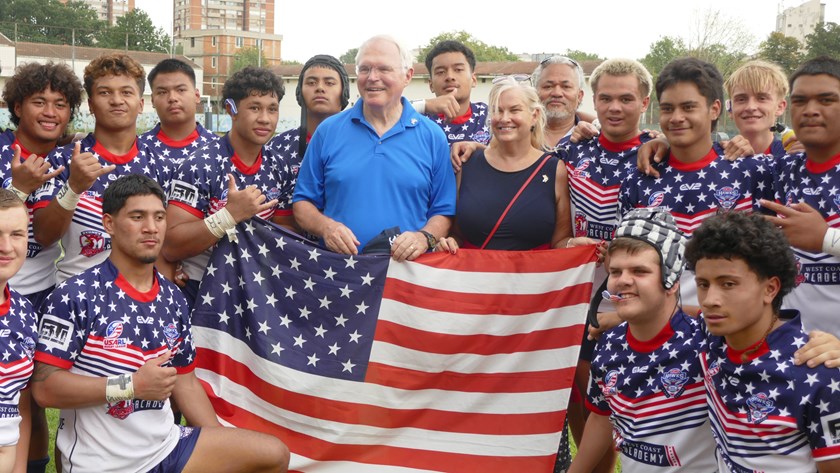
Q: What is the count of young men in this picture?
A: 14